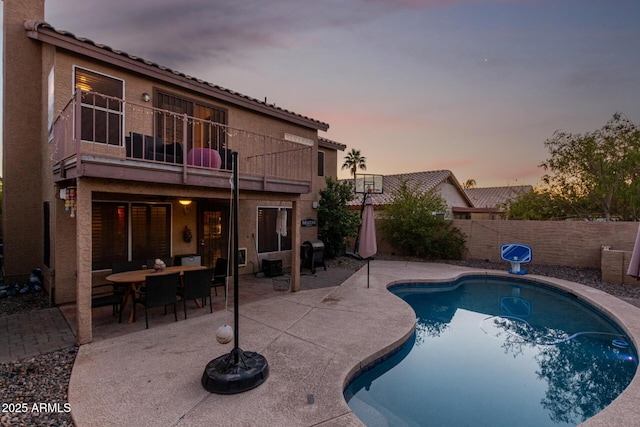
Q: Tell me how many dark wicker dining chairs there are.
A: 6